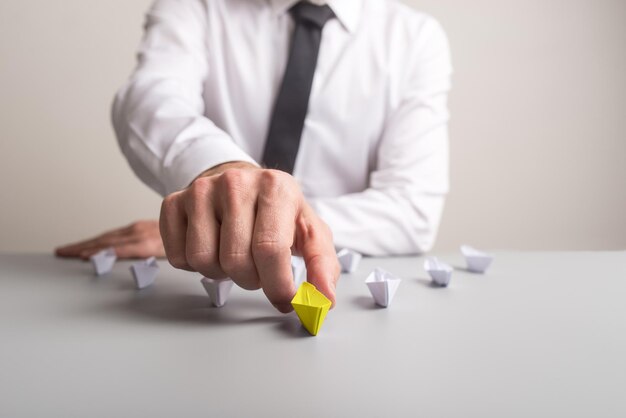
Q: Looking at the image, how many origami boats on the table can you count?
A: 9